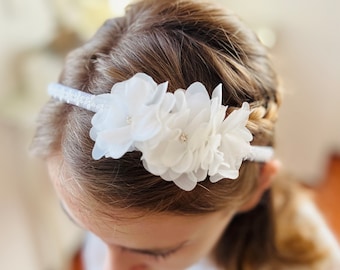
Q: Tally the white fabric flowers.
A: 3